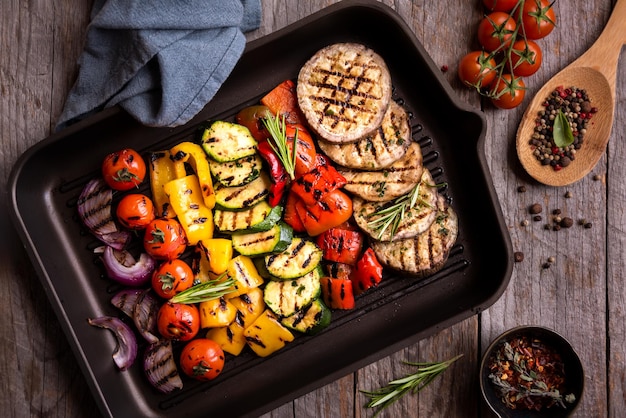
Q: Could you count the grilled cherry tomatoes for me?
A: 6